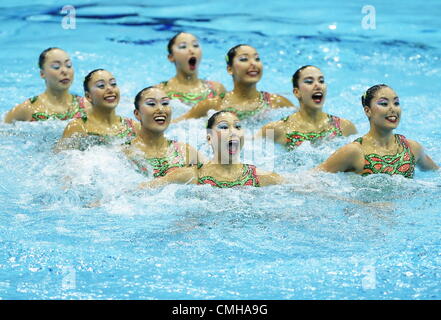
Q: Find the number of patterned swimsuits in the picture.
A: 8